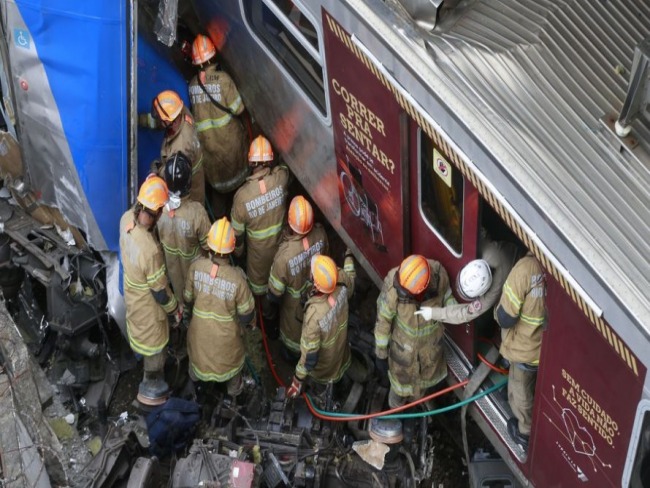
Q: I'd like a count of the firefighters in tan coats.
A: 10